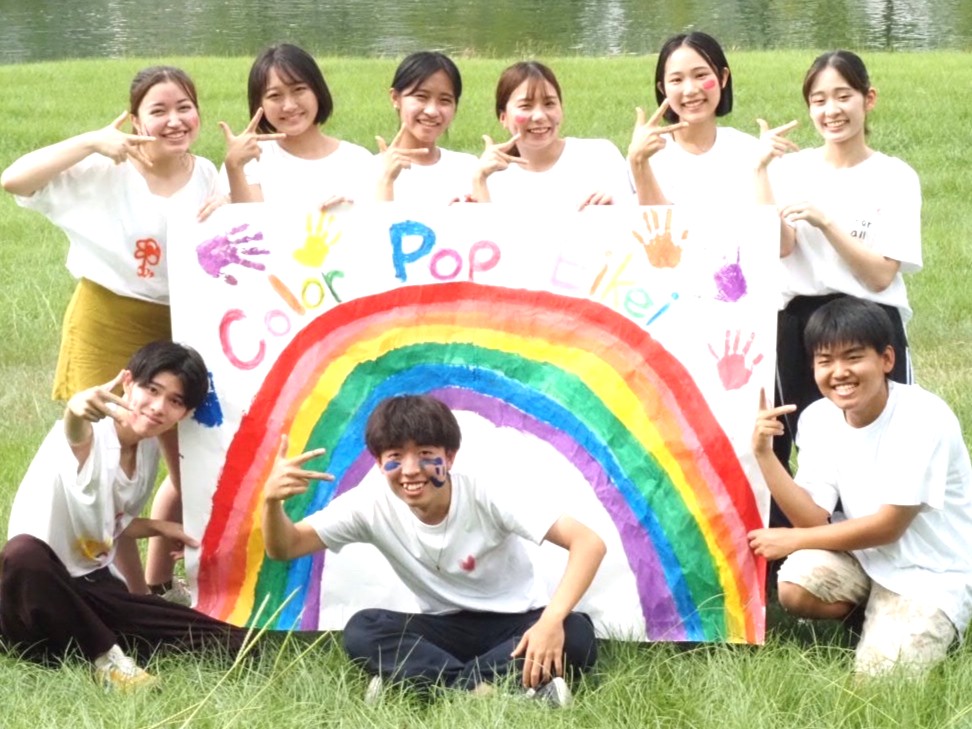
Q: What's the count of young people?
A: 9